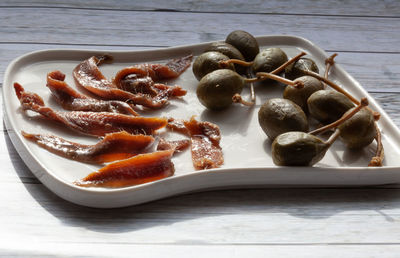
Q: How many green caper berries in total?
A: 11